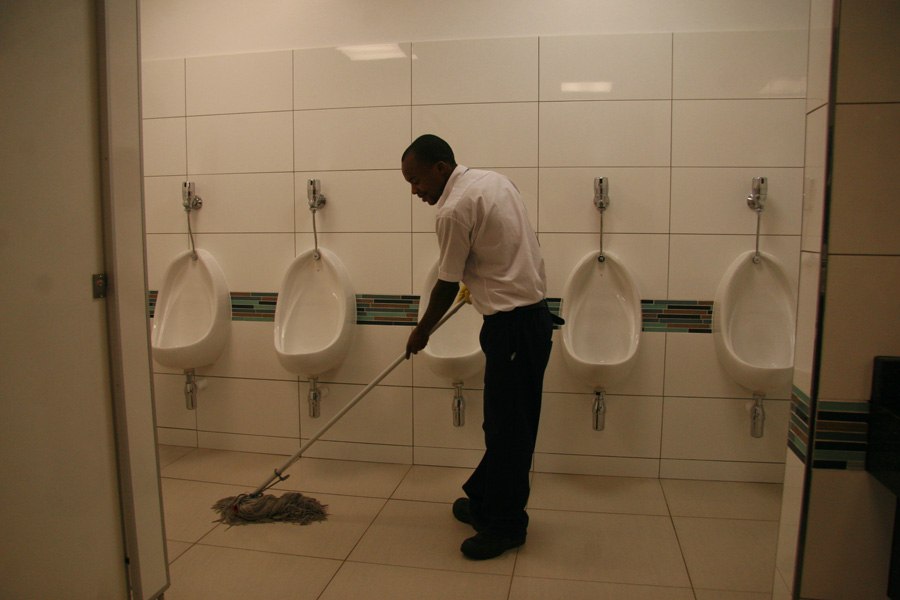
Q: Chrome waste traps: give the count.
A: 5